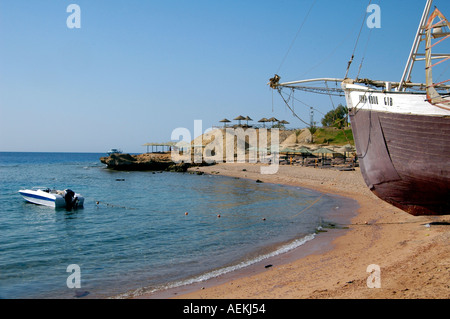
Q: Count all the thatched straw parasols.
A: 6